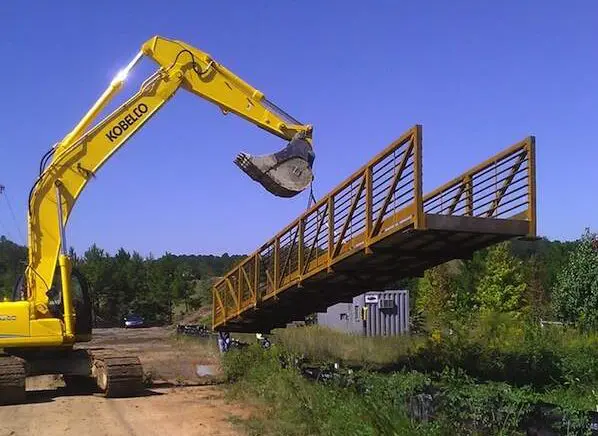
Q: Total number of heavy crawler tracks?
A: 2